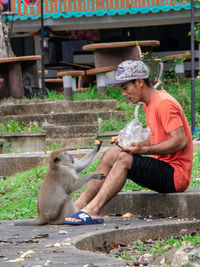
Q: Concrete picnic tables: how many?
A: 2